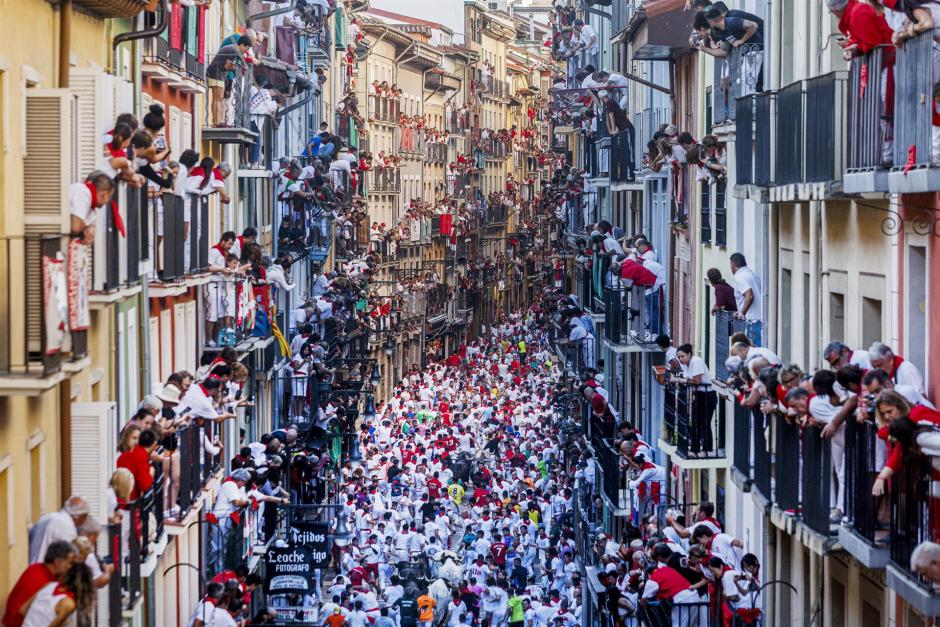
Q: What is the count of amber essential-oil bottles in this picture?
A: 0